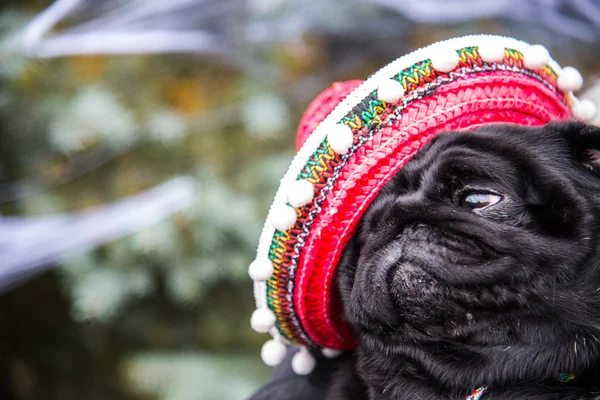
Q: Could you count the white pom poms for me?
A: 14